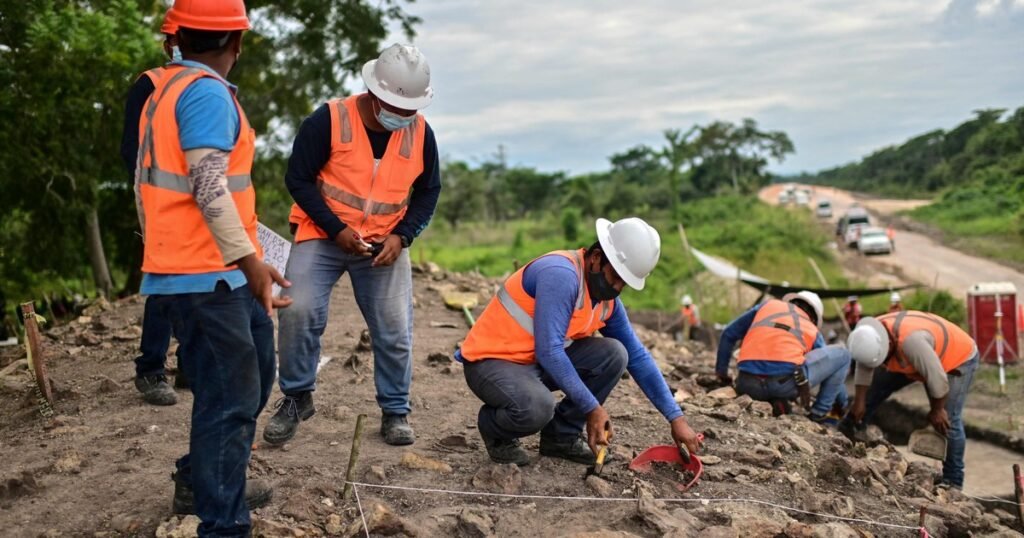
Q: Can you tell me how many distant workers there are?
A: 3